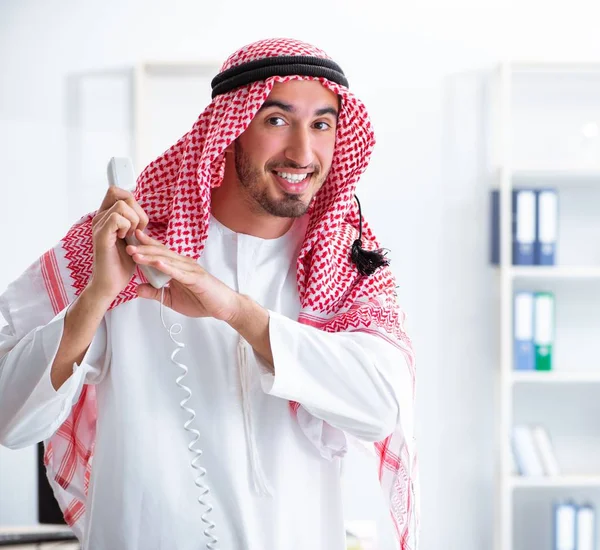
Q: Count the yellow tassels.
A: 0